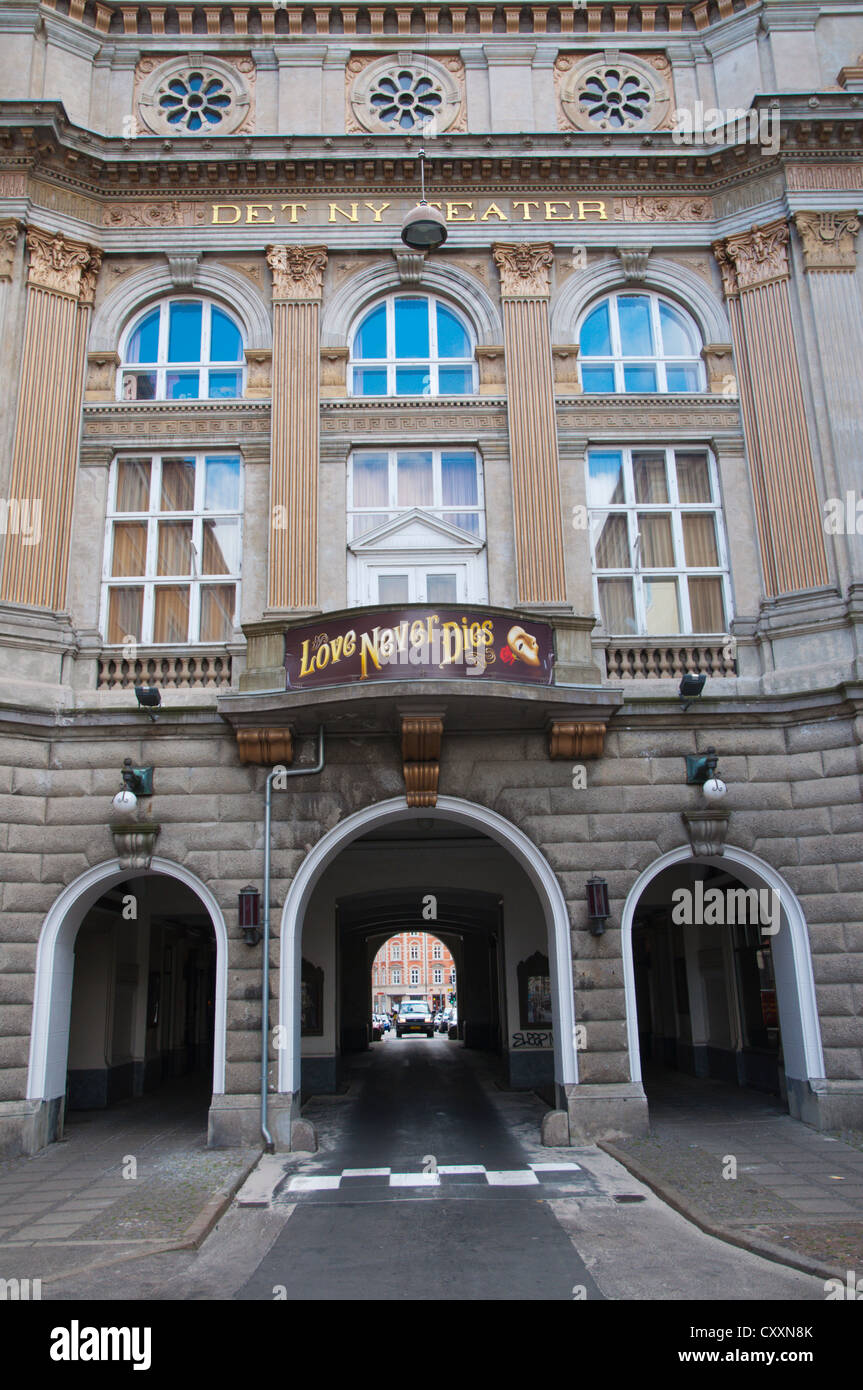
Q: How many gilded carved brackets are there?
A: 3